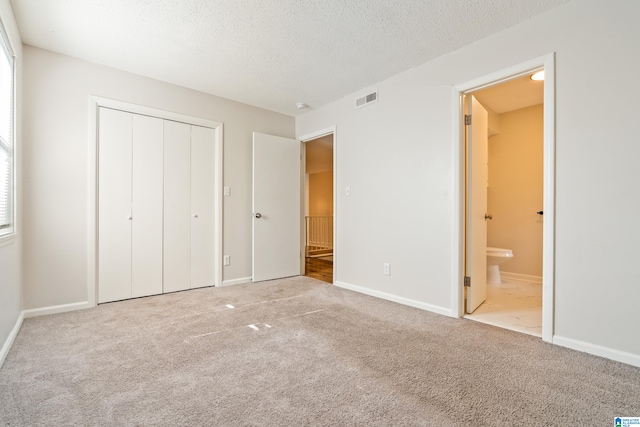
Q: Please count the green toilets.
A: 0